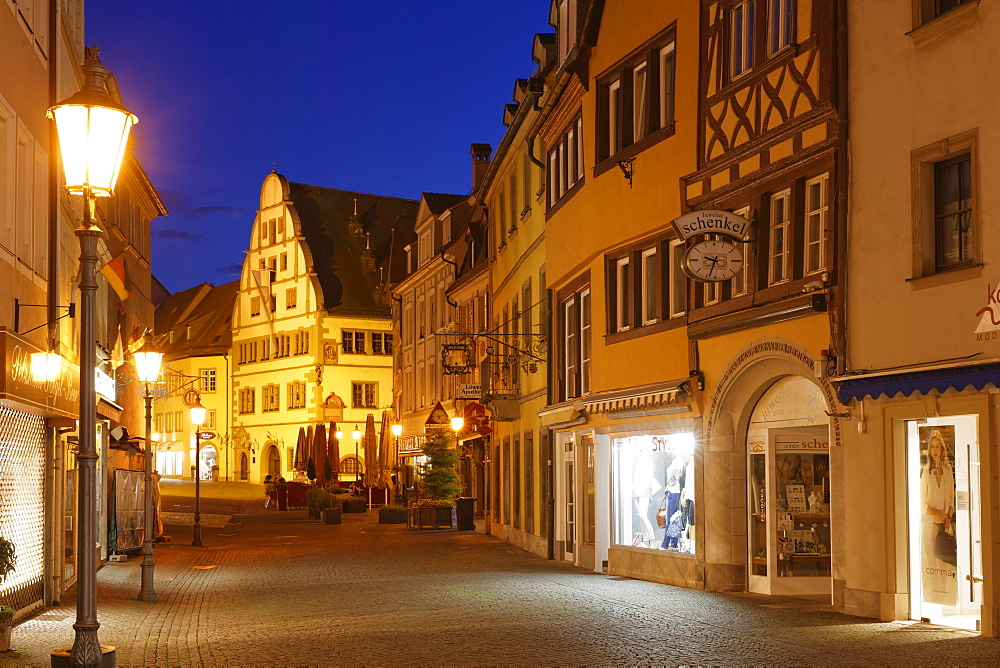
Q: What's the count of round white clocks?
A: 1